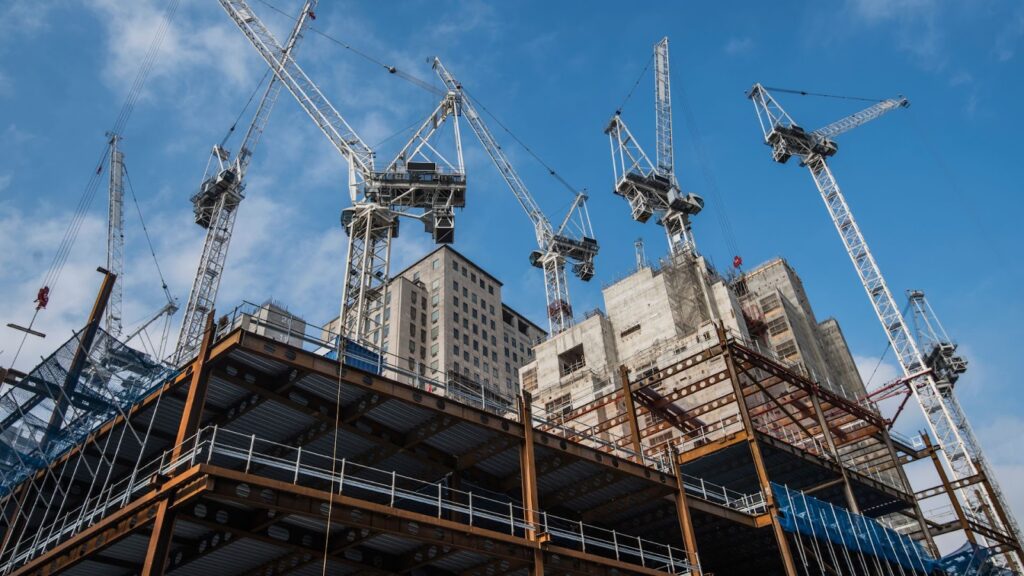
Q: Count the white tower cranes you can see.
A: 7